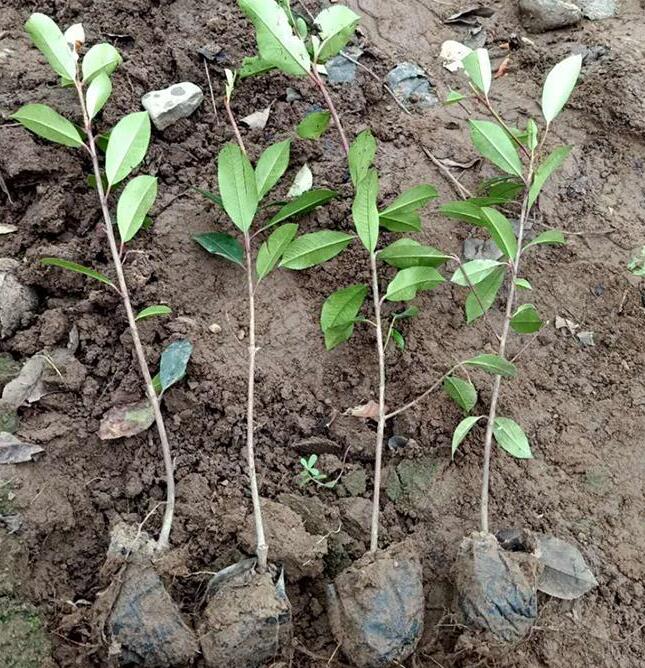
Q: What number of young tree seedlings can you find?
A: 4